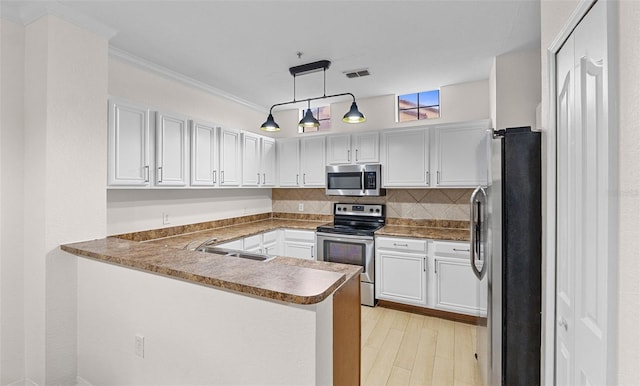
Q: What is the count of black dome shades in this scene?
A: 3